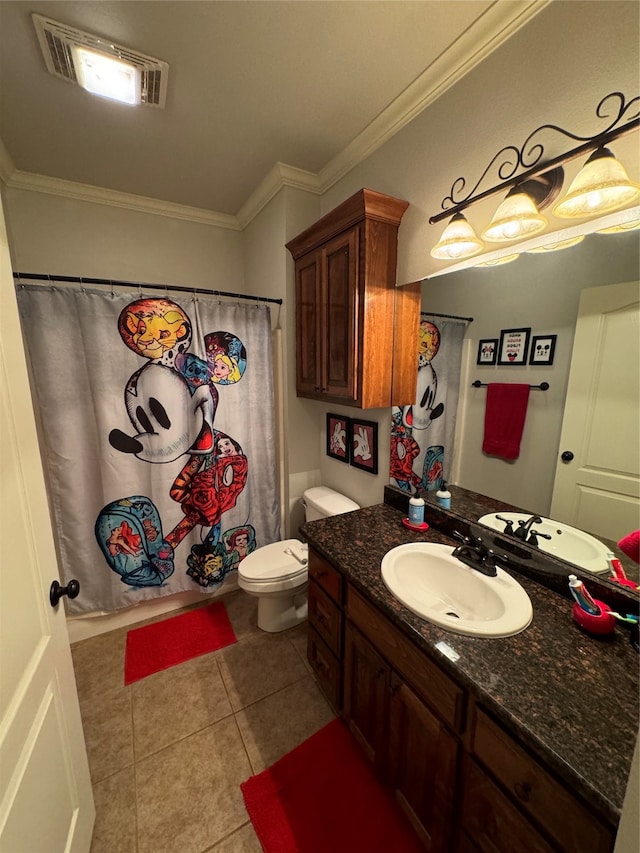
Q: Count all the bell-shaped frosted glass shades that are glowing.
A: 3